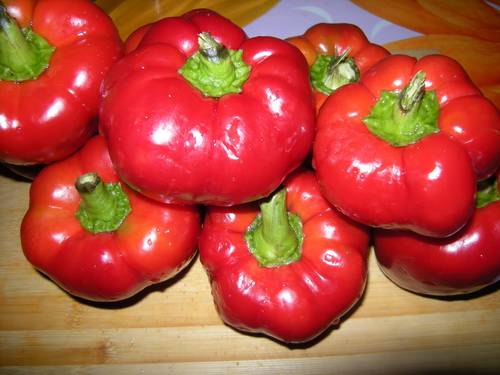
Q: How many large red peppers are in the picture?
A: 7